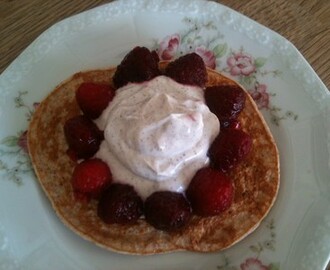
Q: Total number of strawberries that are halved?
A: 0